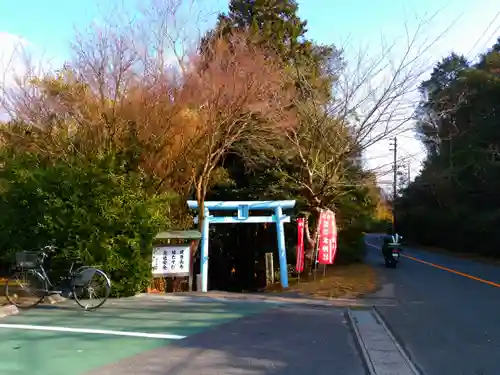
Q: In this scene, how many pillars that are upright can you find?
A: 2